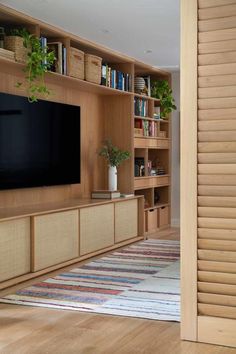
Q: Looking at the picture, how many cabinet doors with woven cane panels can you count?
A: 4